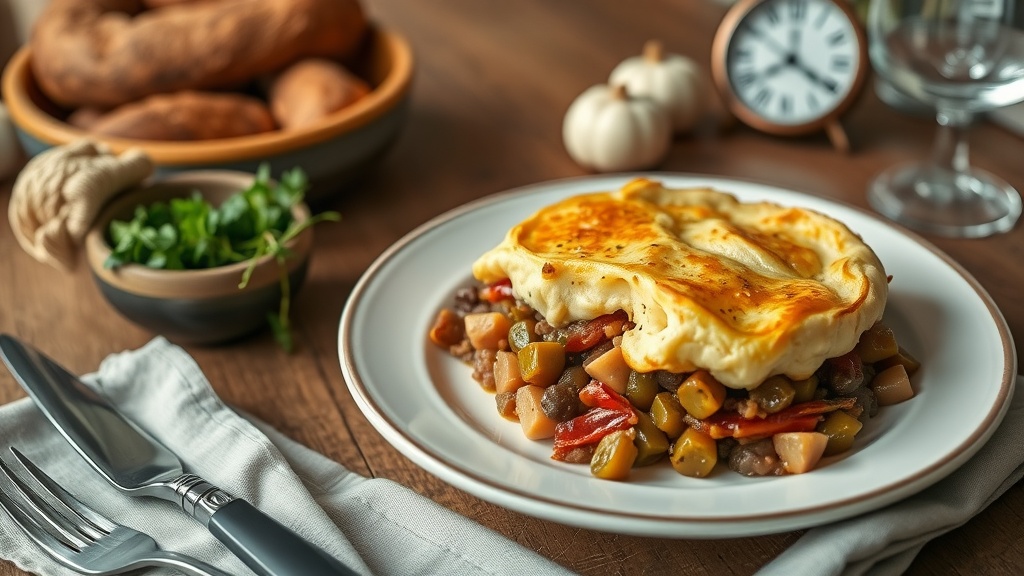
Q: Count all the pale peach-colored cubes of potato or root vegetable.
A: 6